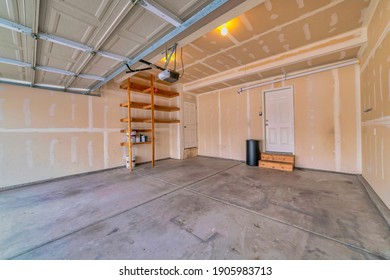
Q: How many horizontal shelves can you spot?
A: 5